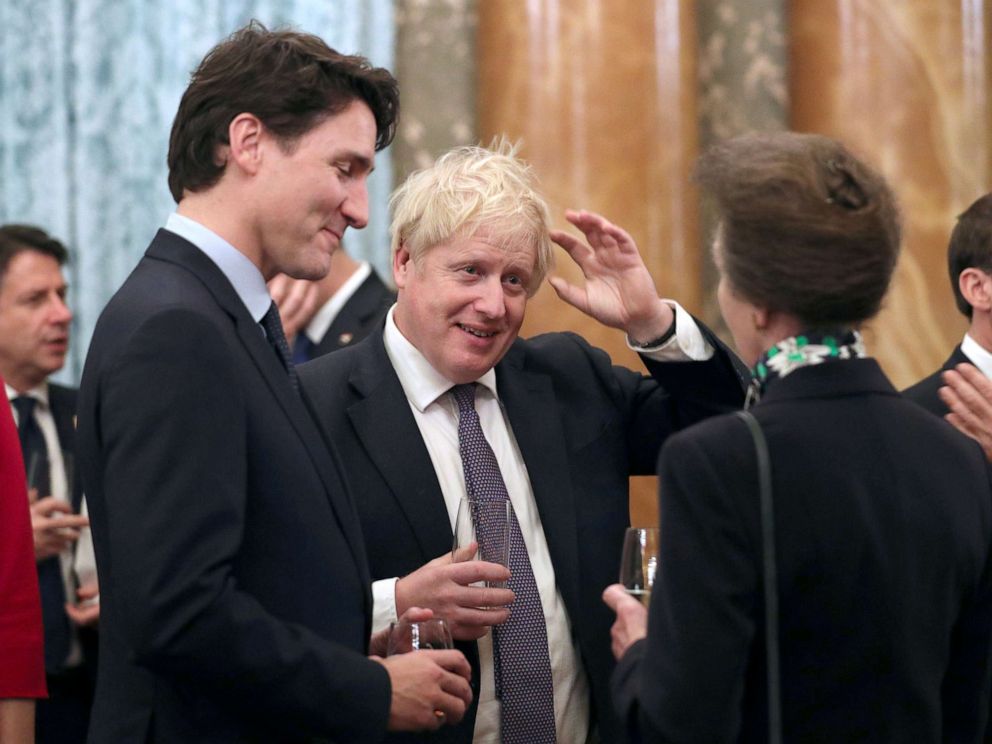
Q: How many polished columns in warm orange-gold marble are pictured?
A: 2